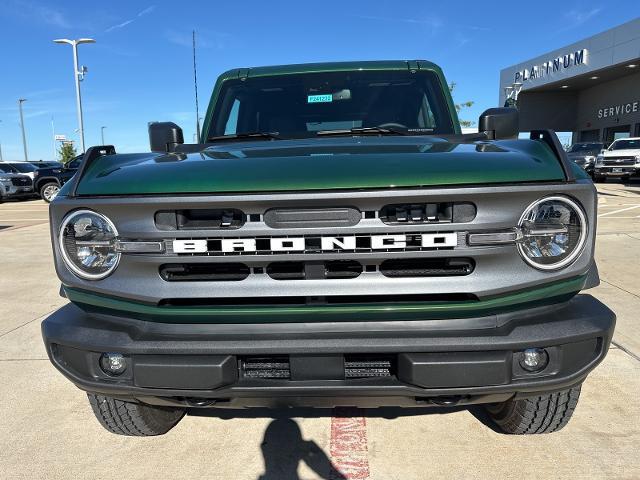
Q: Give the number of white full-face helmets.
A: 0